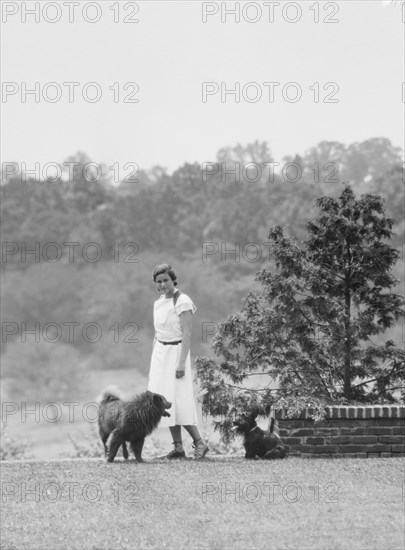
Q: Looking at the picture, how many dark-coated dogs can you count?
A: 2